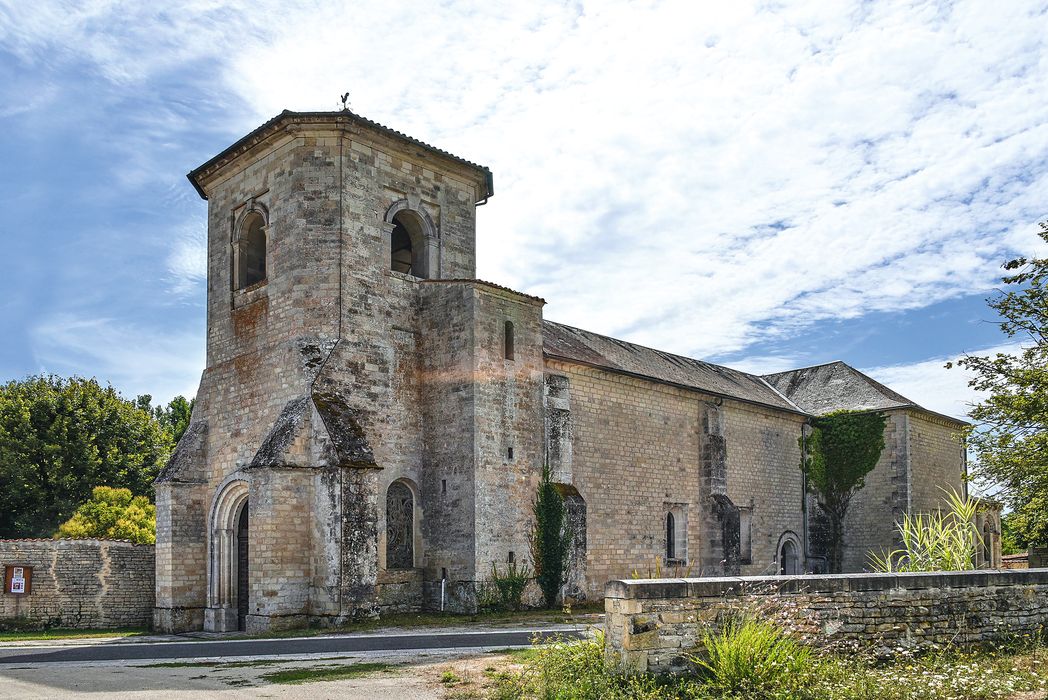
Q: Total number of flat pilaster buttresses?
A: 2